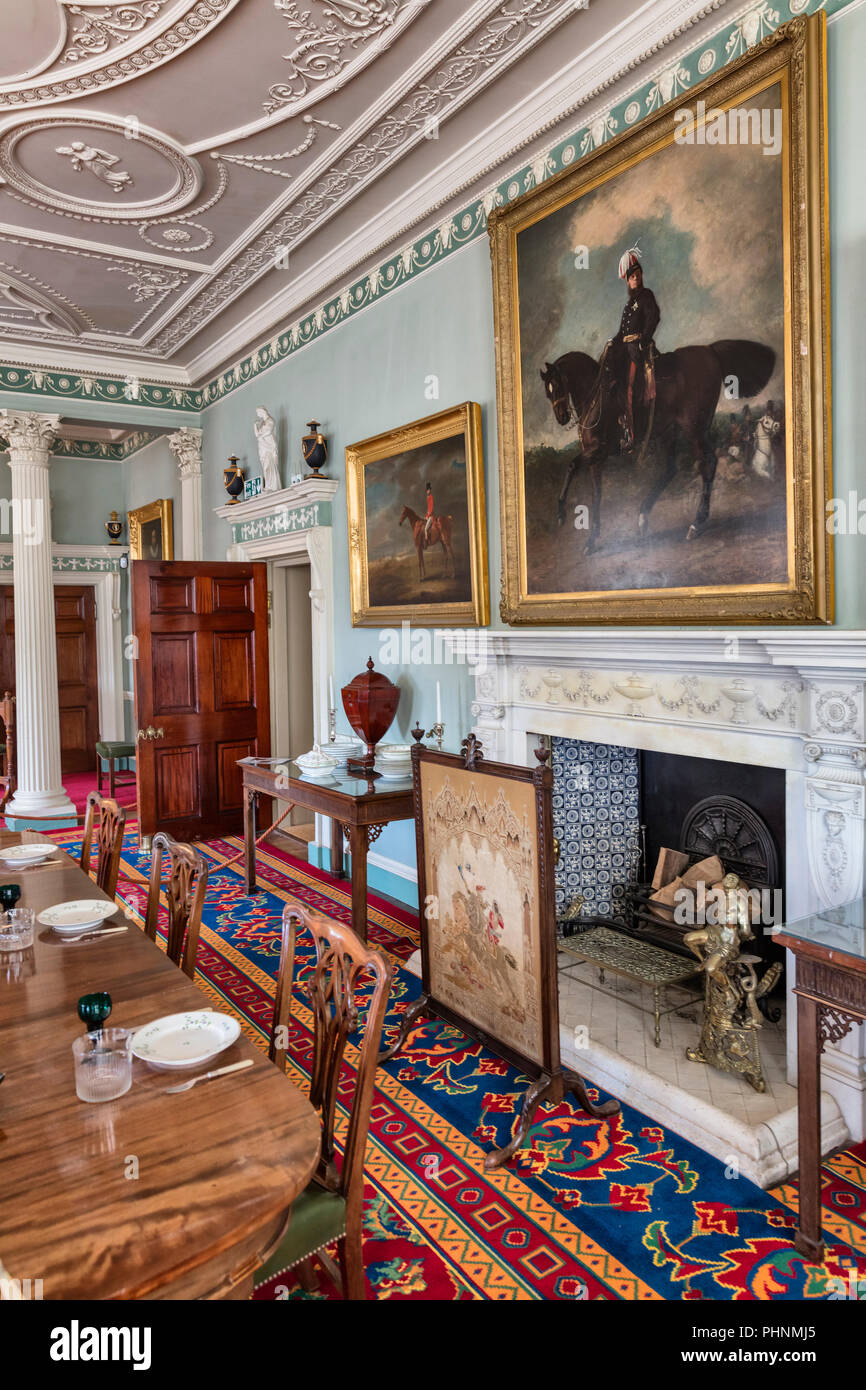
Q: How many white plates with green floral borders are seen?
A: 3